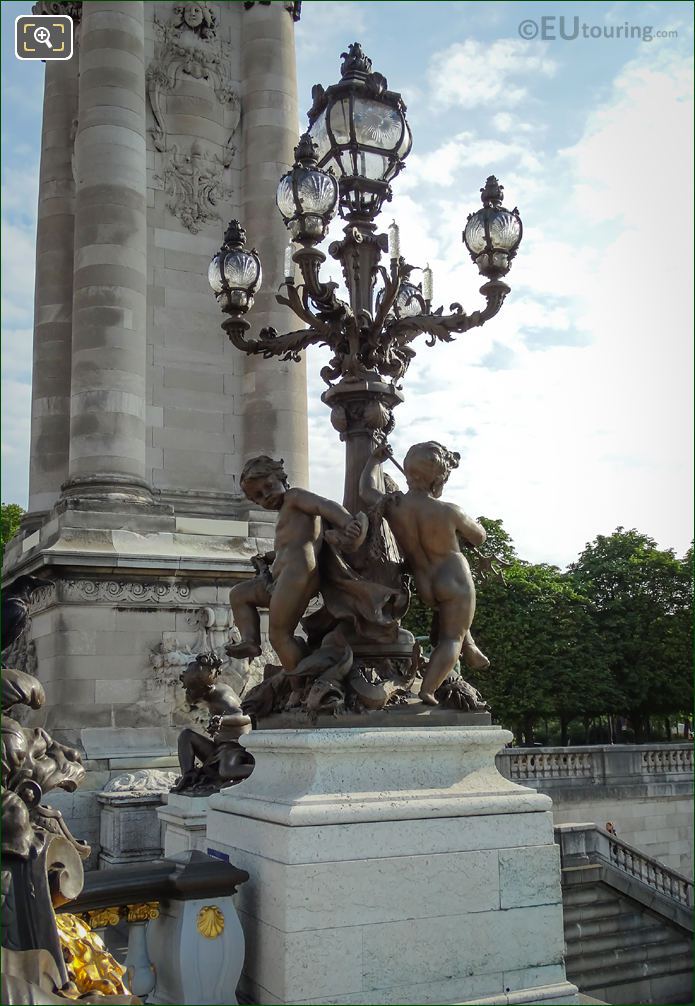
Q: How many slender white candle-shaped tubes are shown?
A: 3